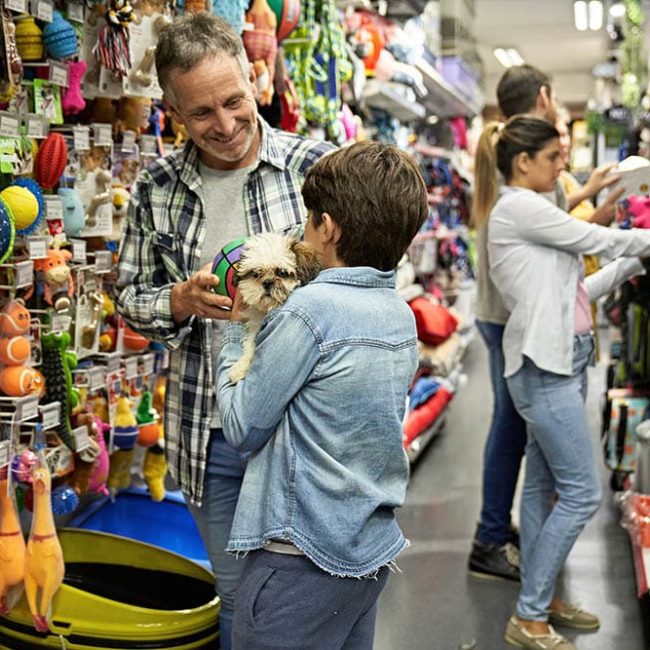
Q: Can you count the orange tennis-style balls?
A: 3